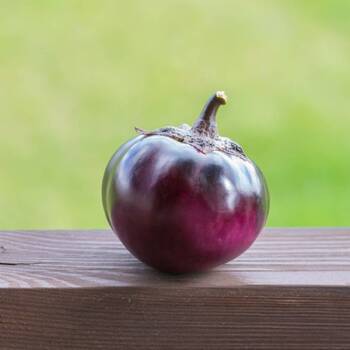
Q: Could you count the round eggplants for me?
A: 1